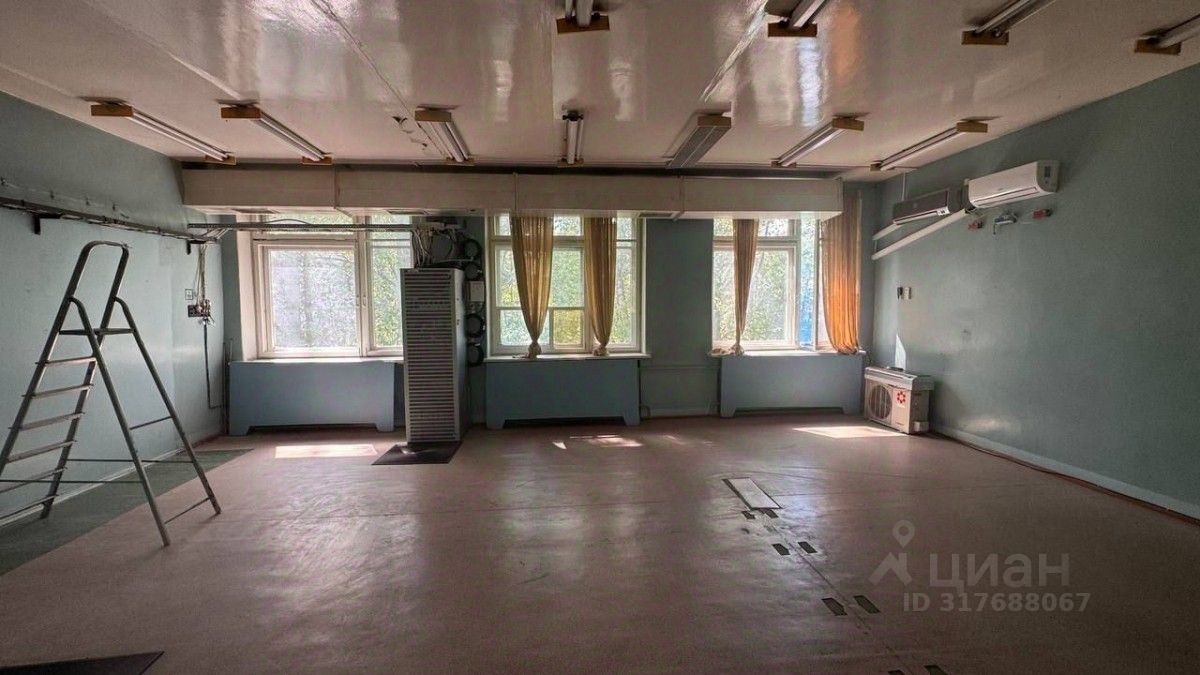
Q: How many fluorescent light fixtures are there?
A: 11